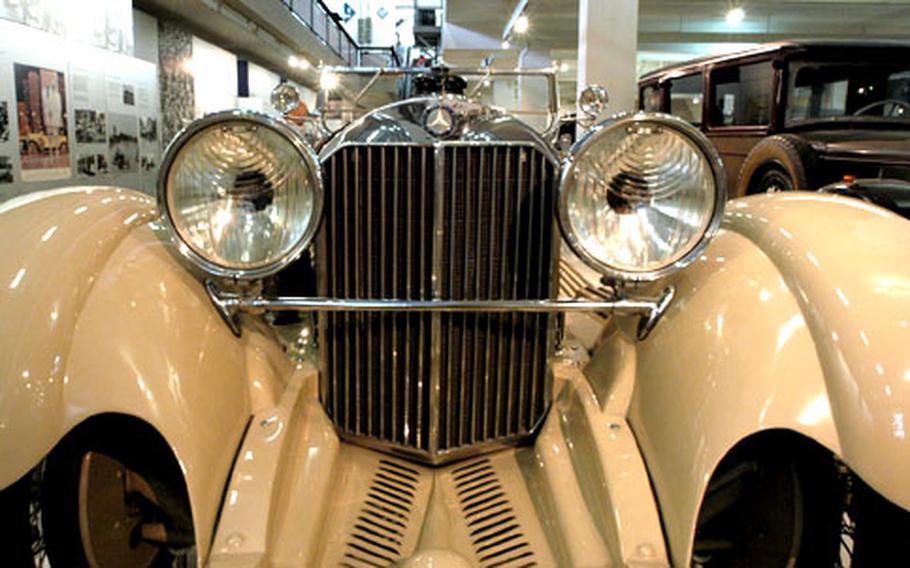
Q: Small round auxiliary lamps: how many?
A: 2